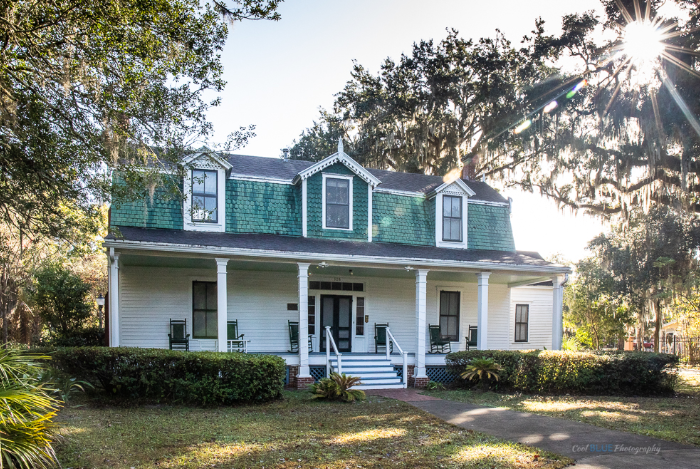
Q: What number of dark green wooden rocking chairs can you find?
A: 6